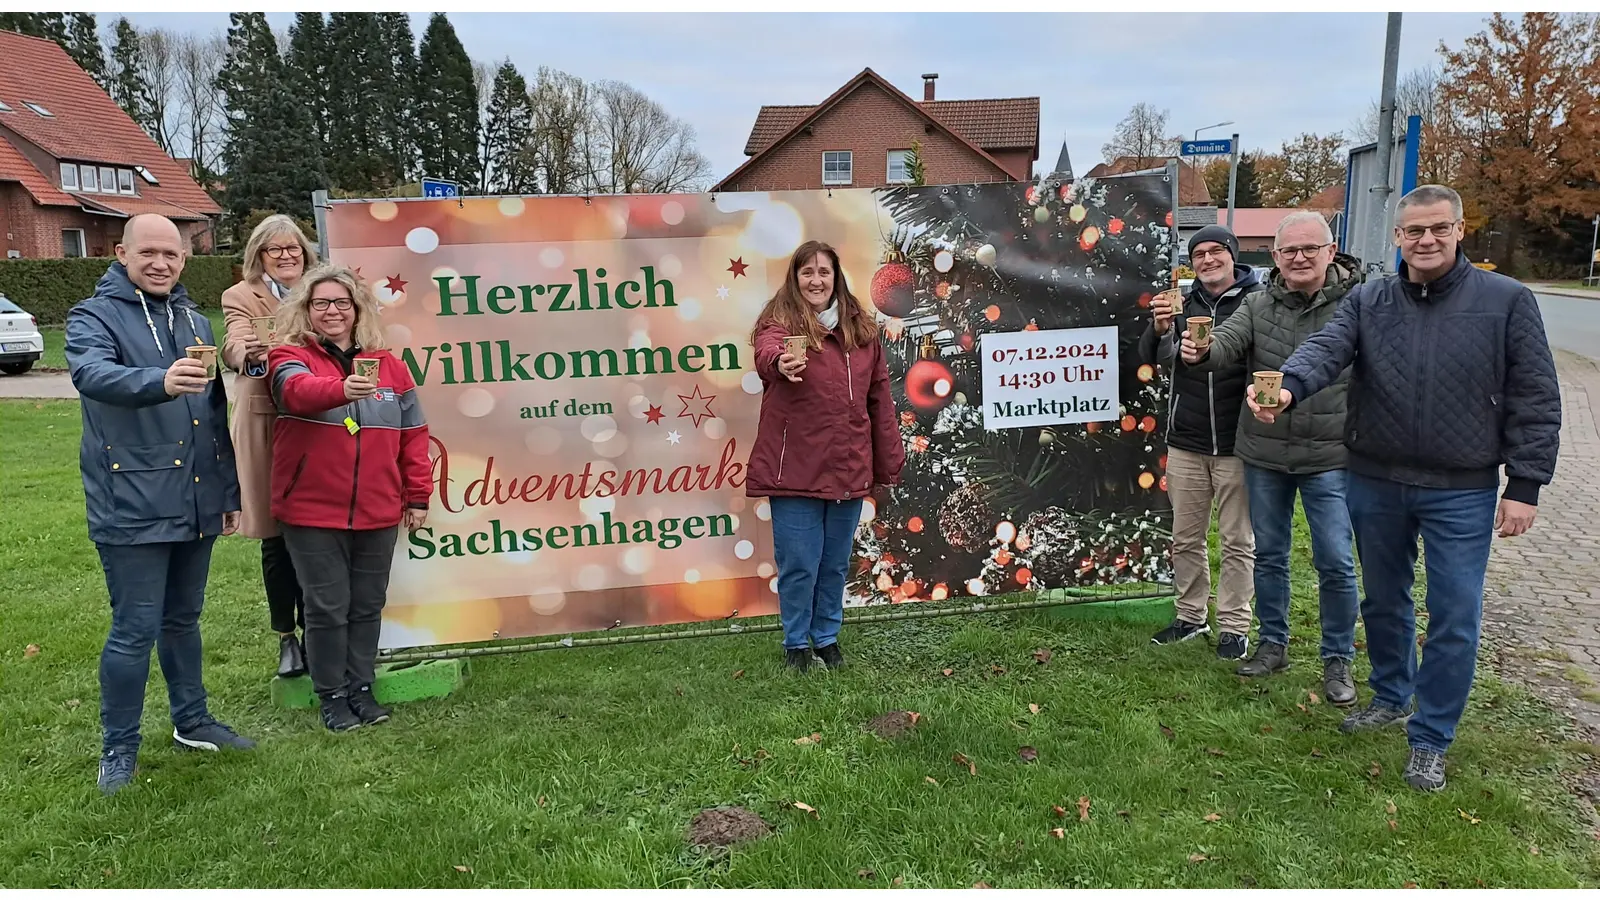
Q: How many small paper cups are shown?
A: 7